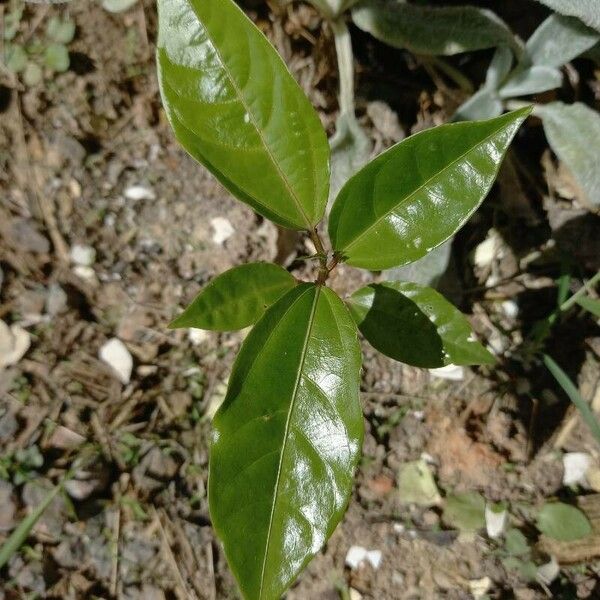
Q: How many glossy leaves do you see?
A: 5